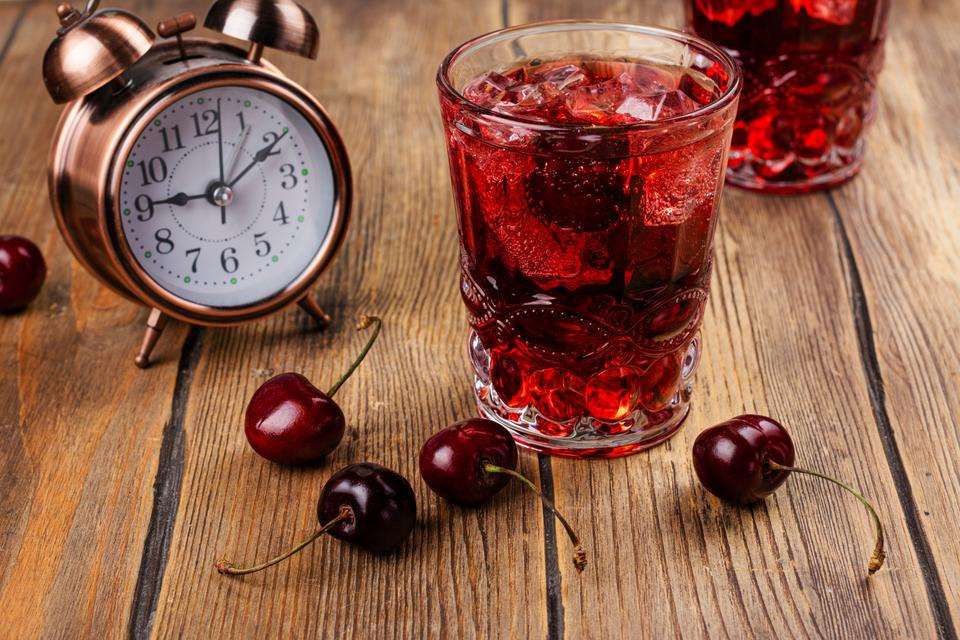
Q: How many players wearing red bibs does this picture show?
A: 0